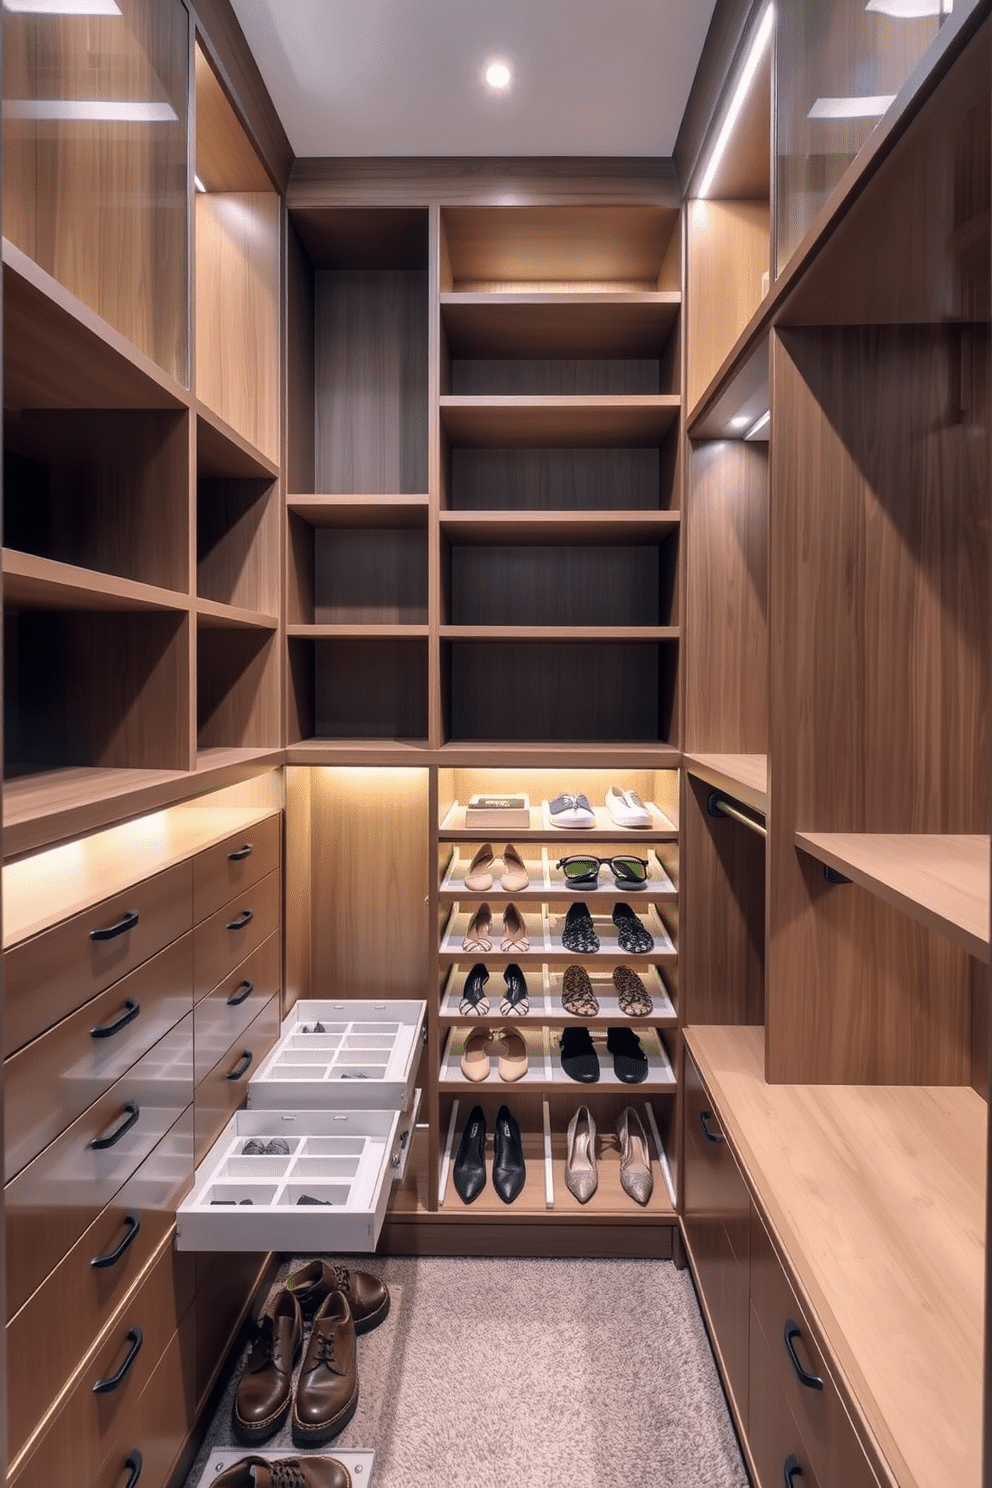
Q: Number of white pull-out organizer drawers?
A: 2